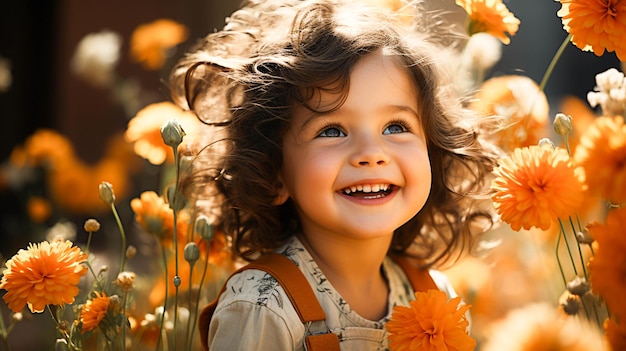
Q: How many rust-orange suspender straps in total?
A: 2